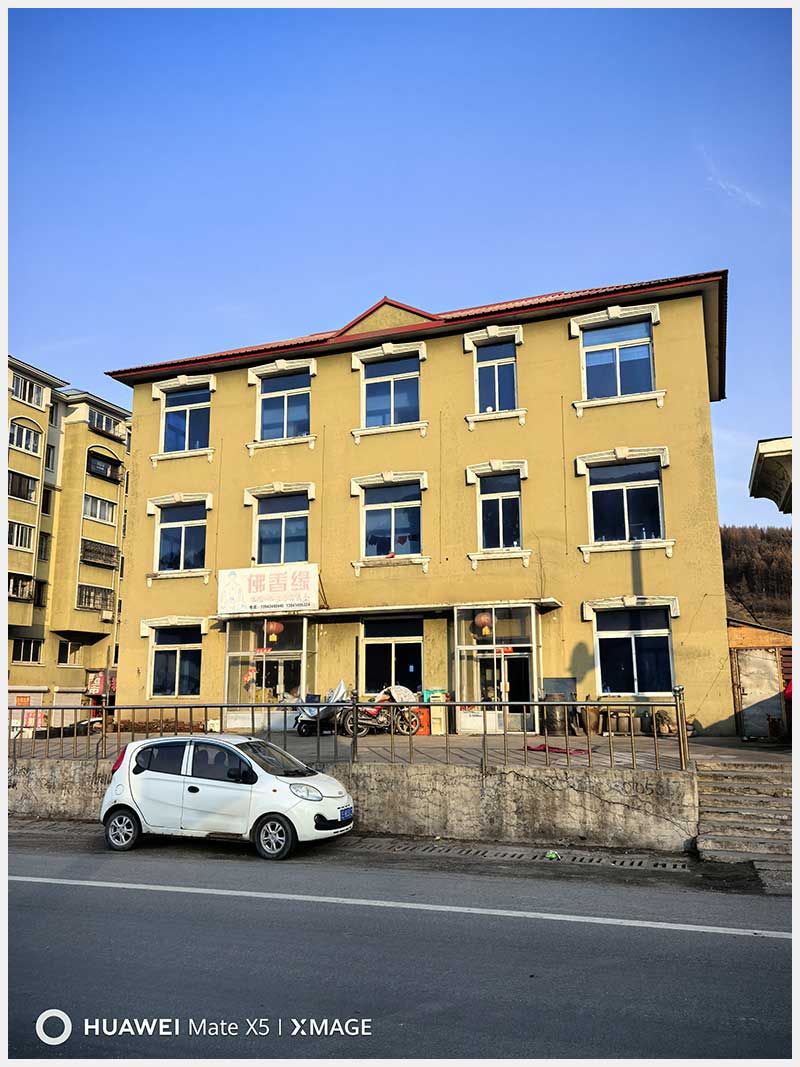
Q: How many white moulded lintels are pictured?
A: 12